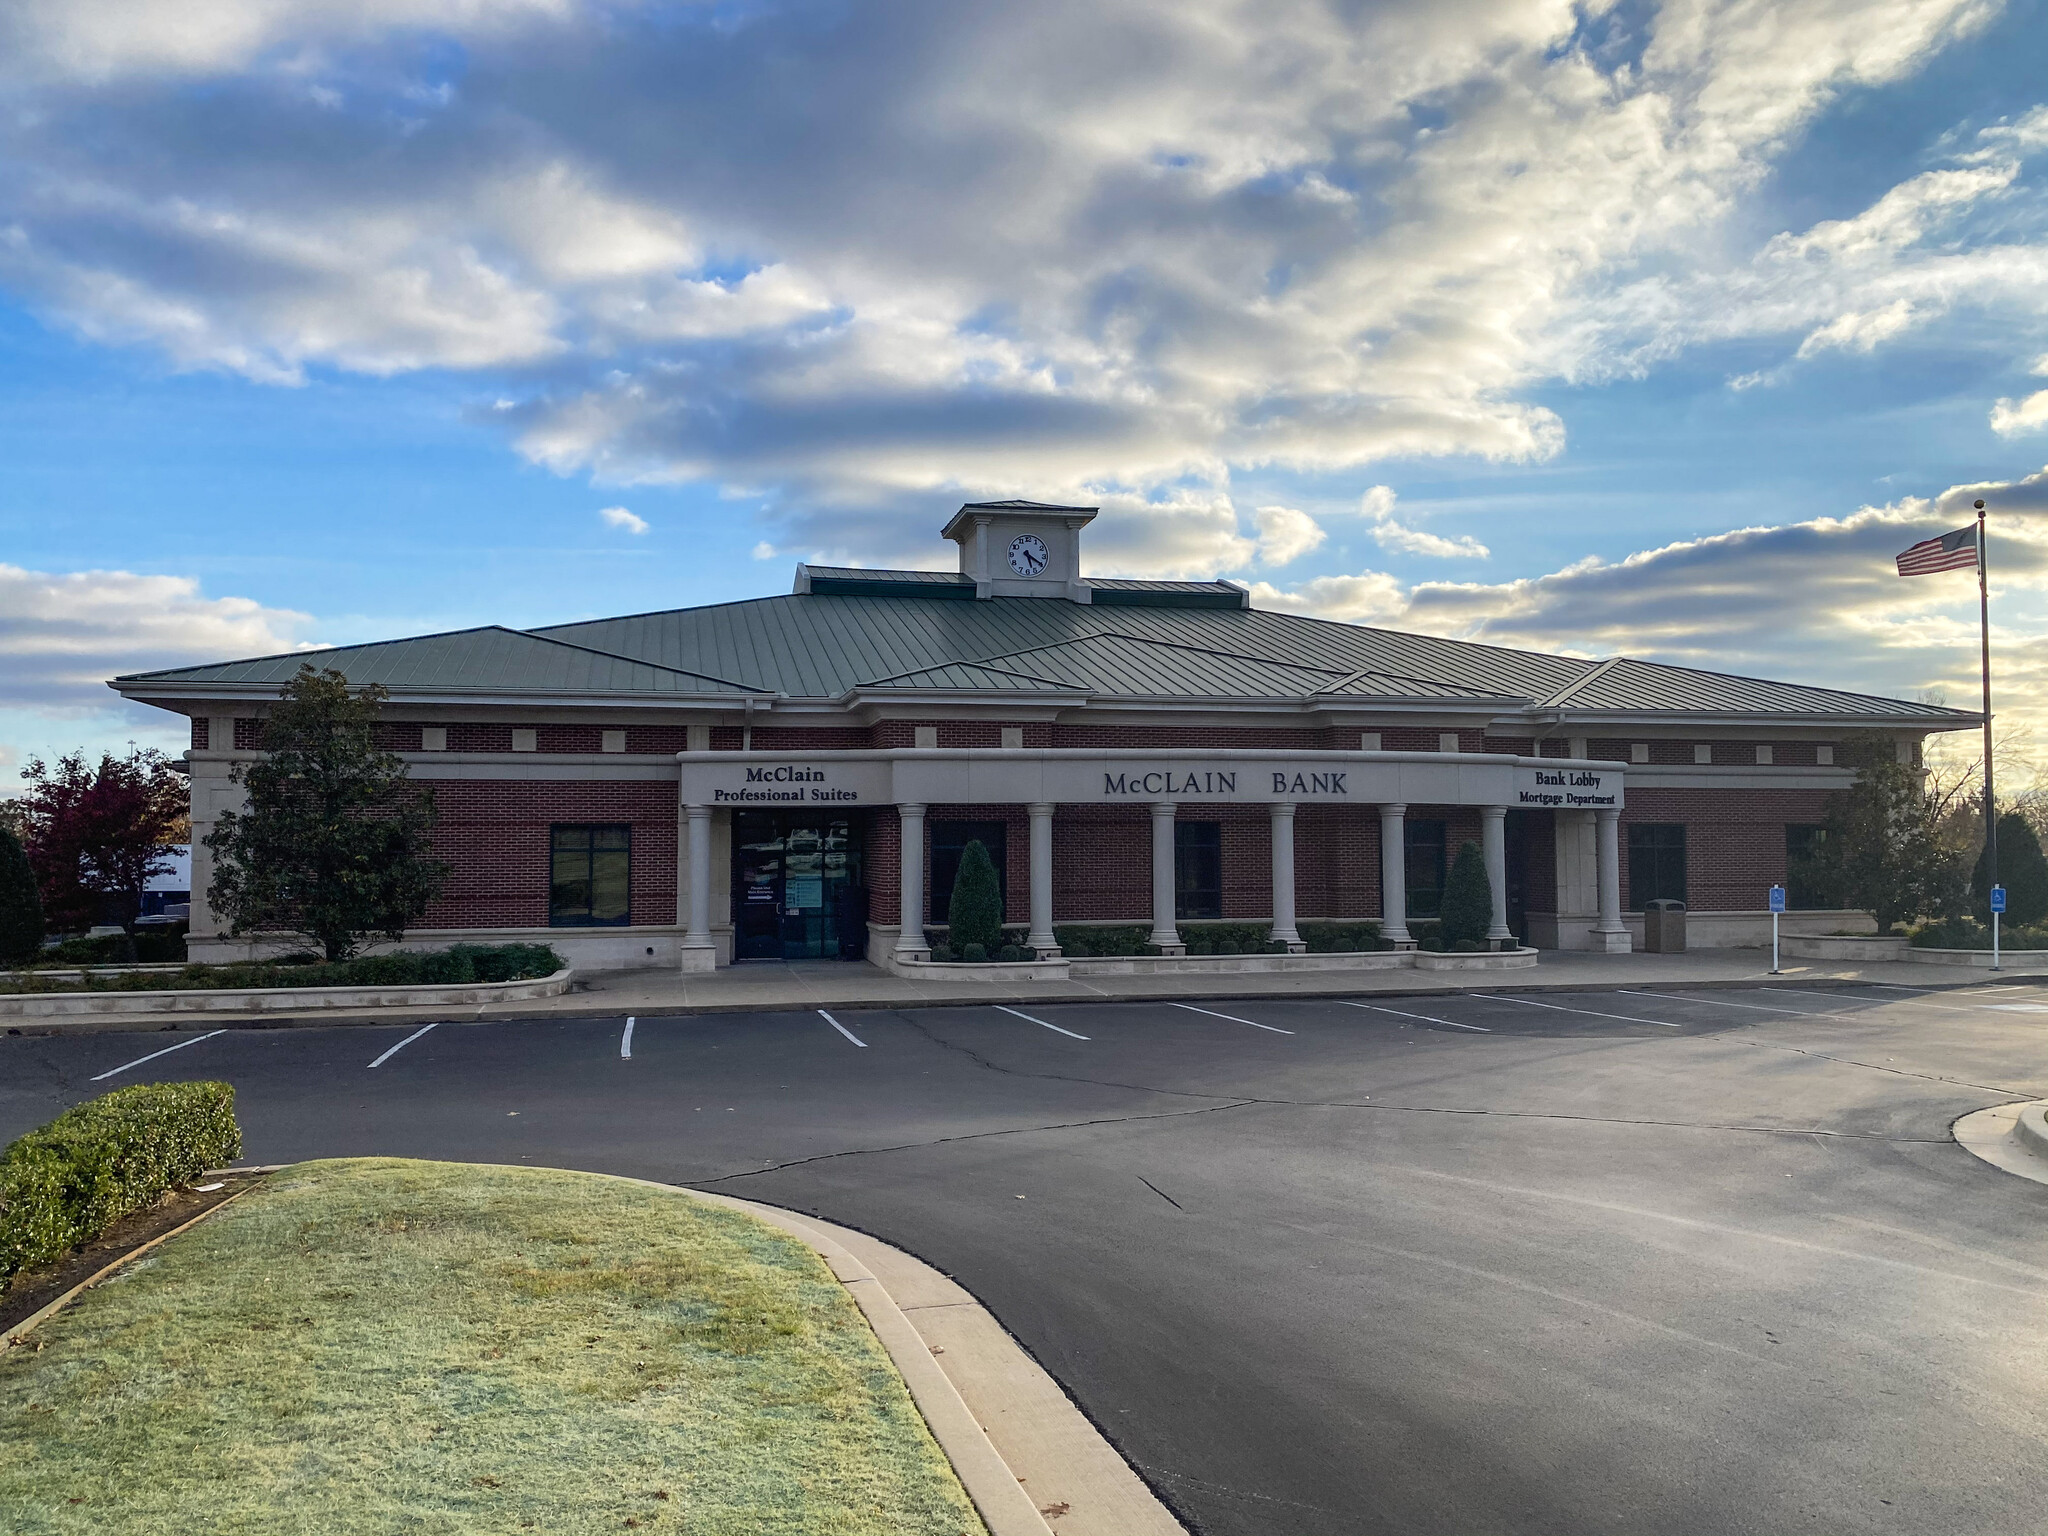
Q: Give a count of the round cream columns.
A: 8